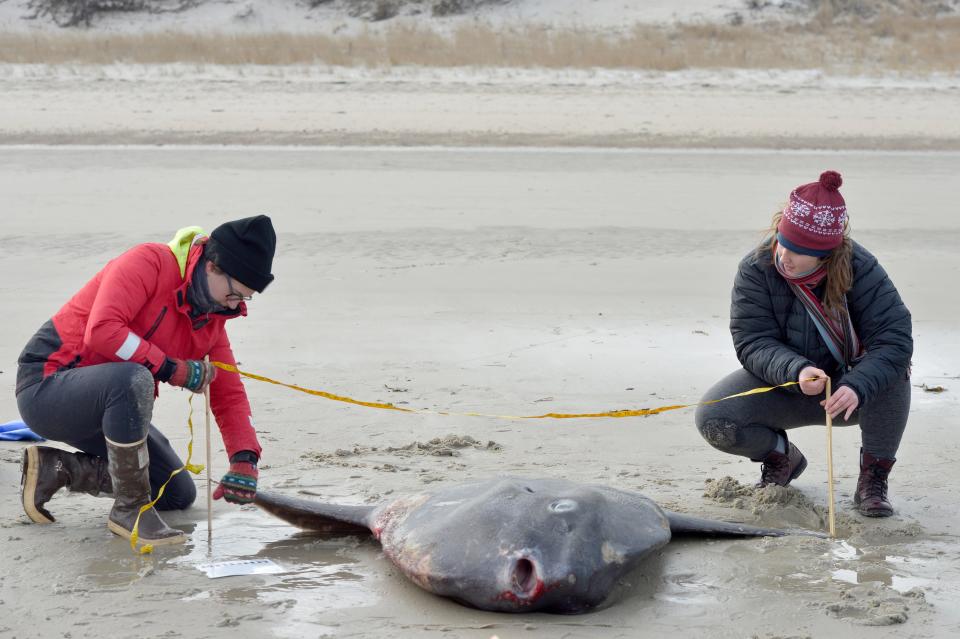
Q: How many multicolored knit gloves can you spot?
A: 2